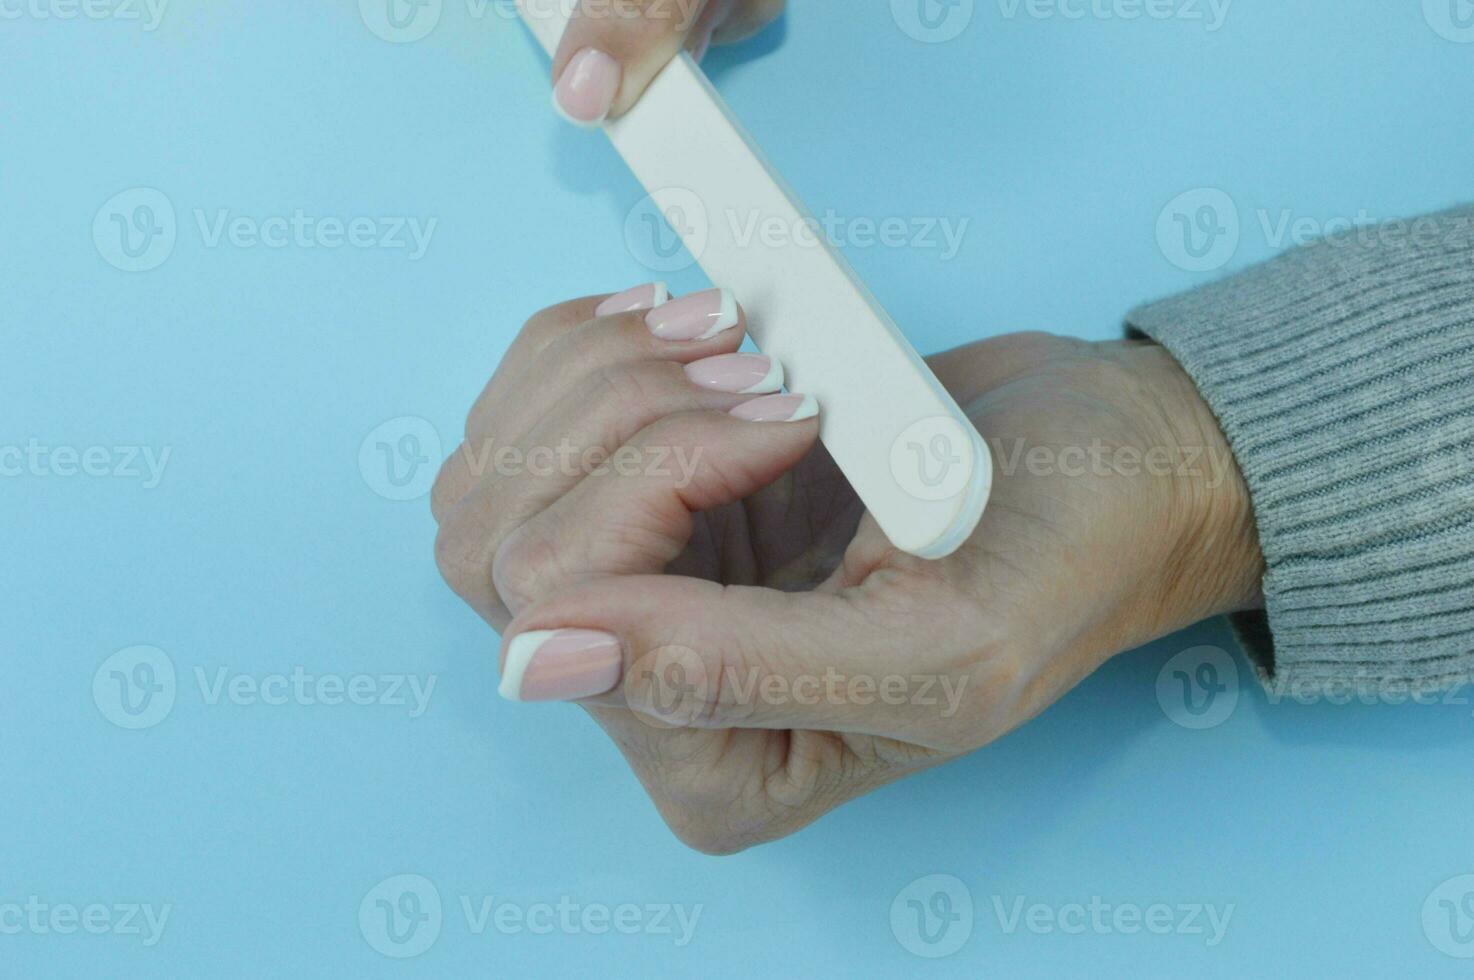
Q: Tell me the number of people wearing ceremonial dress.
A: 0